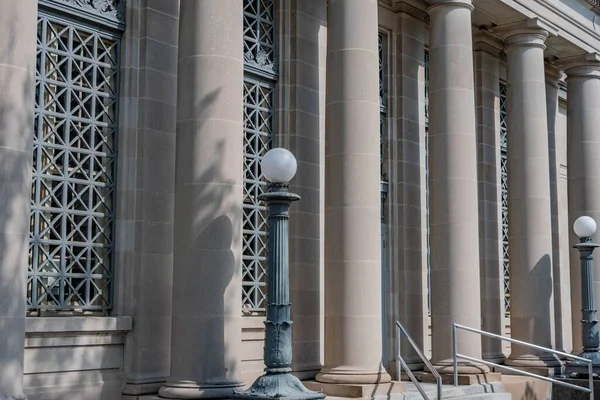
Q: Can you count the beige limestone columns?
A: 6